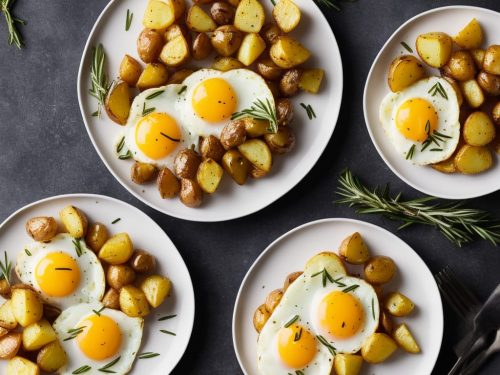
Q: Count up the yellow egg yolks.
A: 7